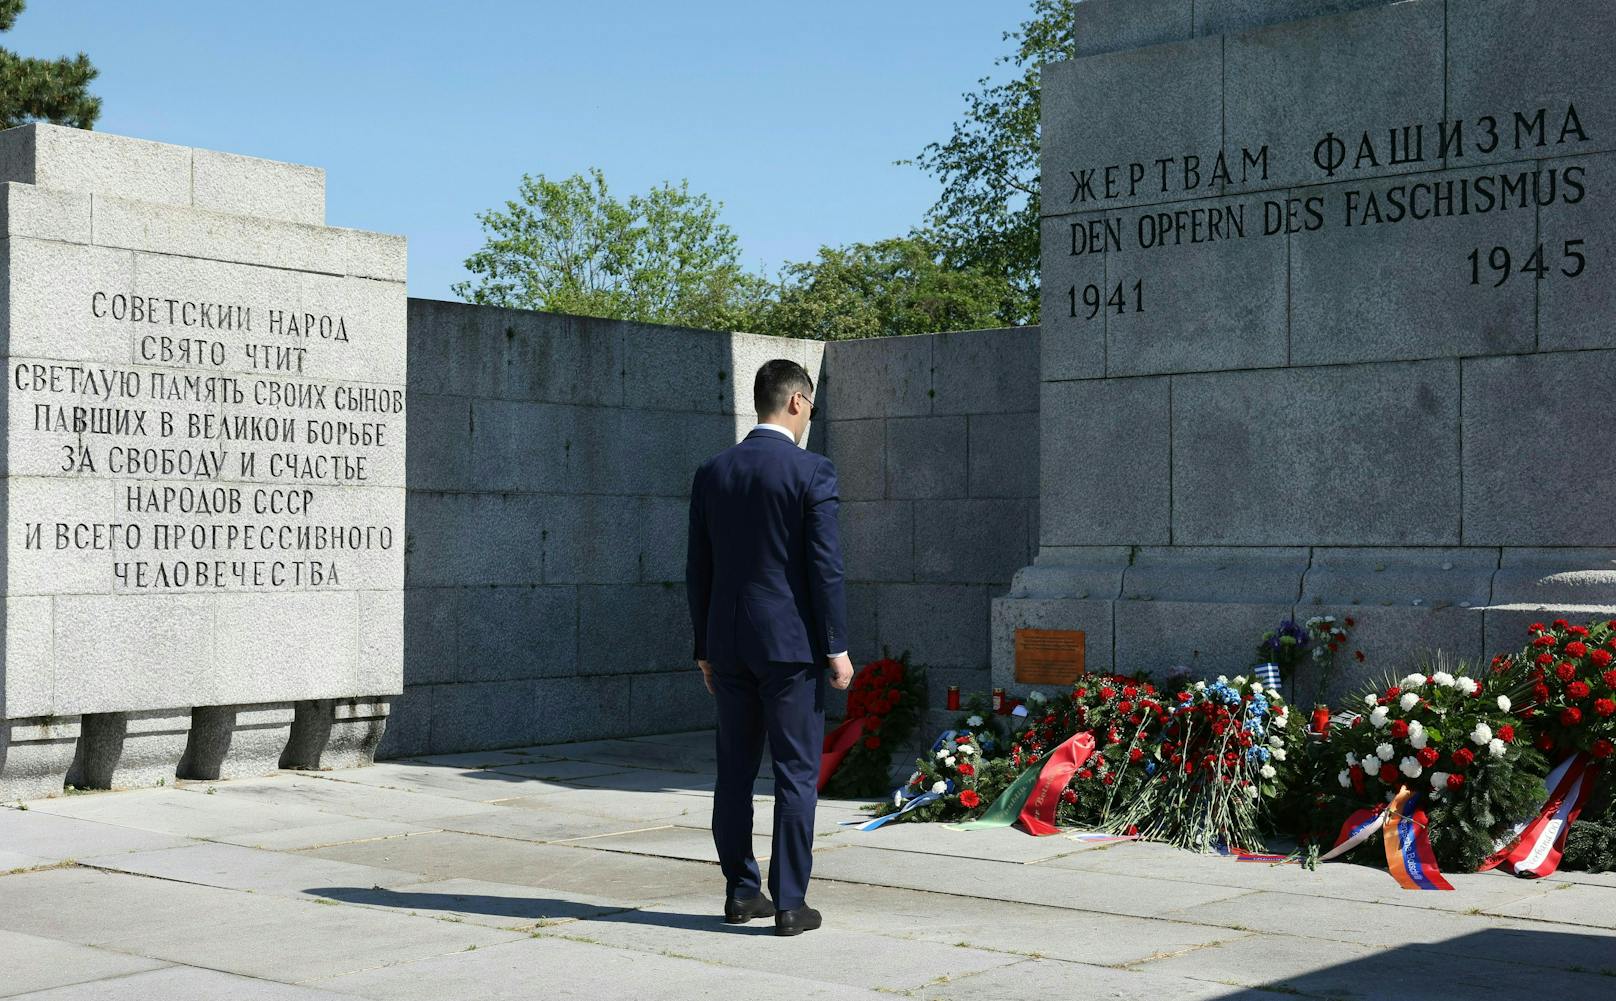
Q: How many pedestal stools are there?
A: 4